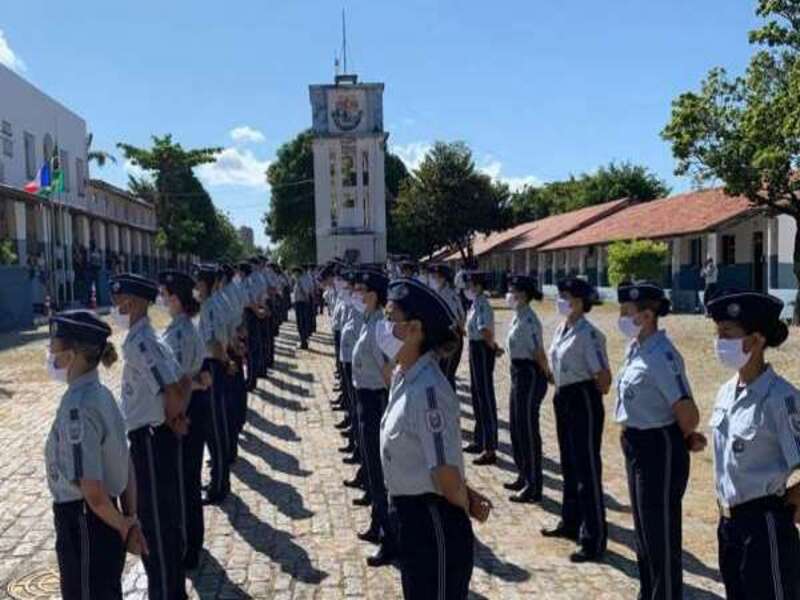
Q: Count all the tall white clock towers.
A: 1